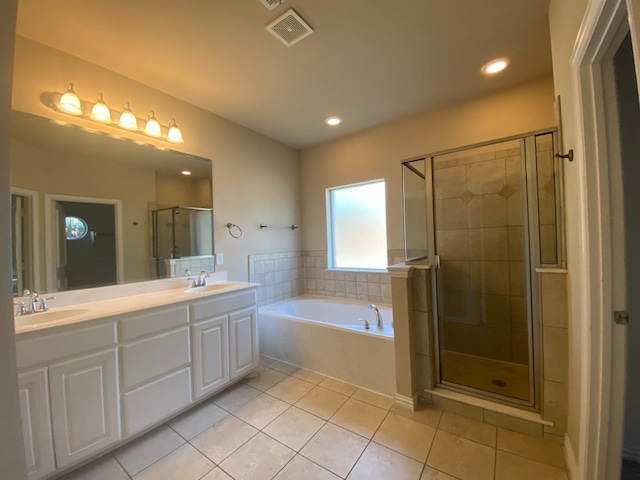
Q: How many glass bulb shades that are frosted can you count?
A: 5